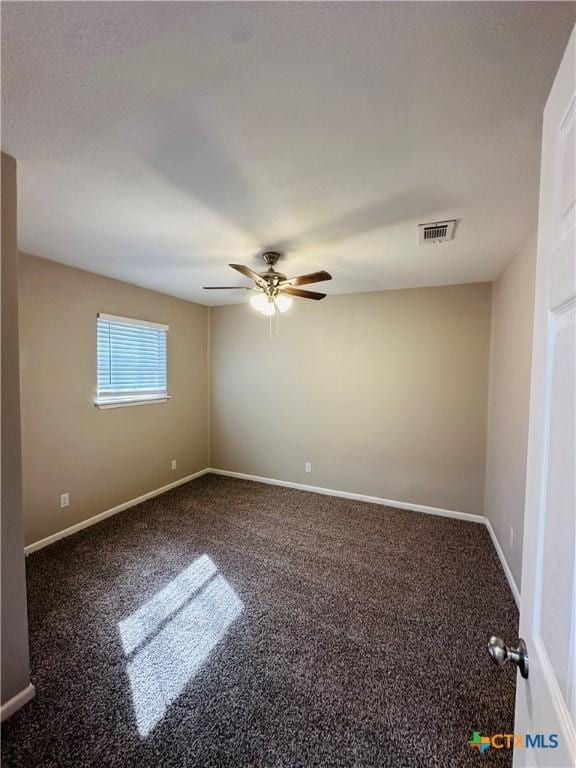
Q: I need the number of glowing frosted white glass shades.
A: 3